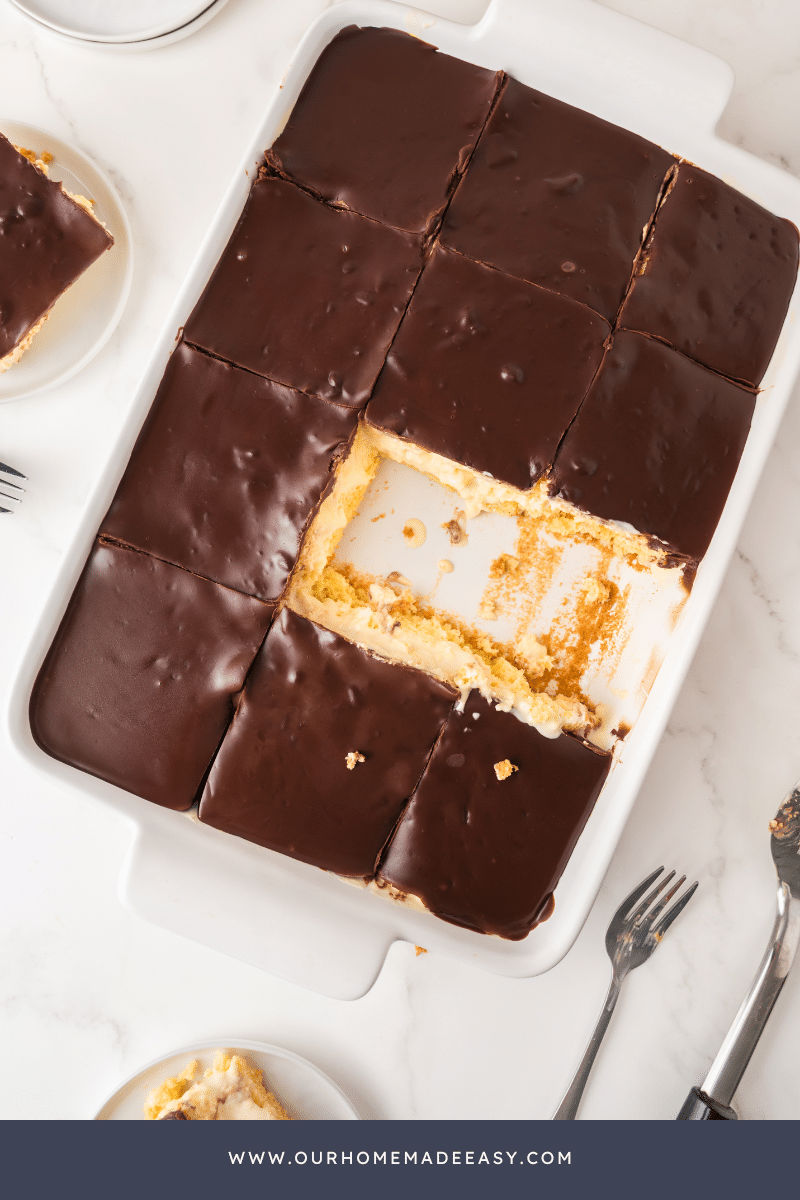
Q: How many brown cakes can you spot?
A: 11